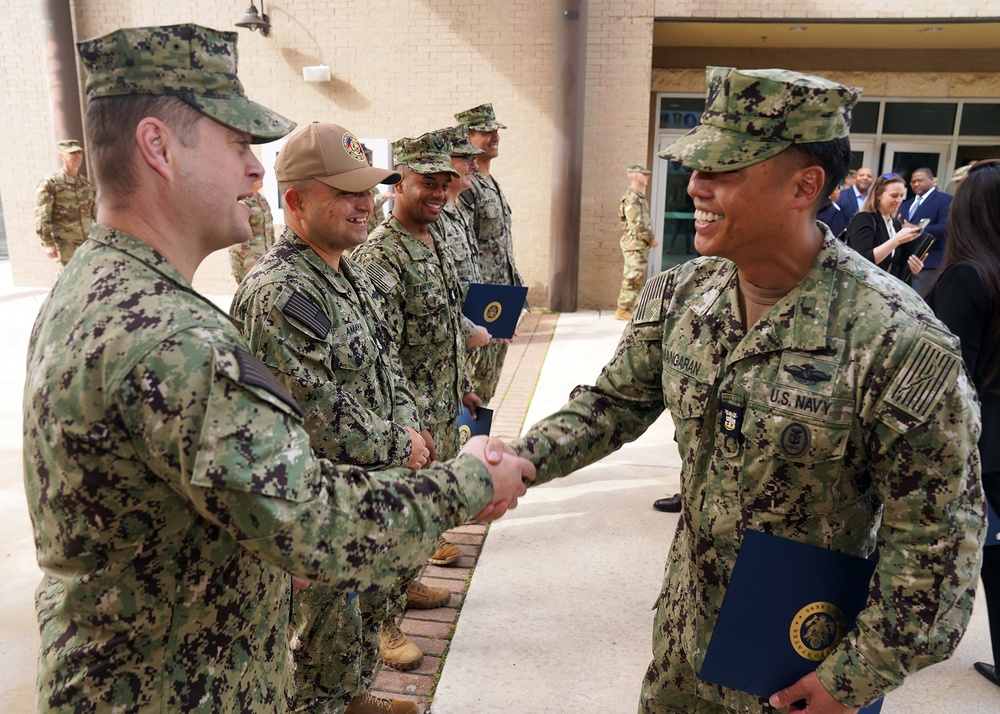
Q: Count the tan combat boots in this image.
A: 5